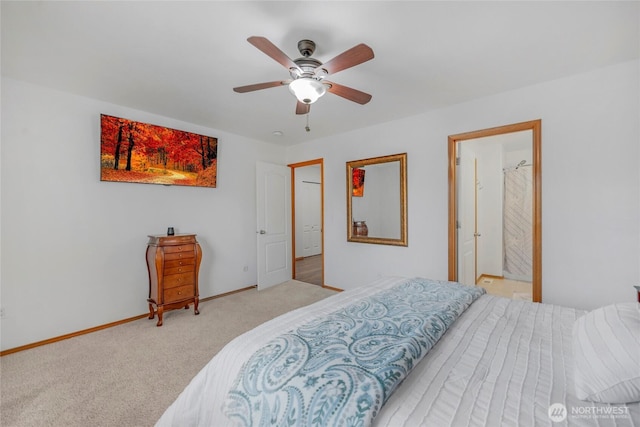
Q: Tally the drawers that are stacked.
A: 6